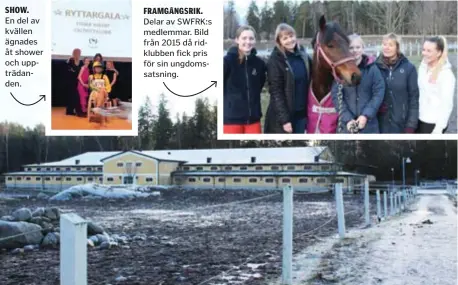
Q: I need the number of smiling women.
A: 5